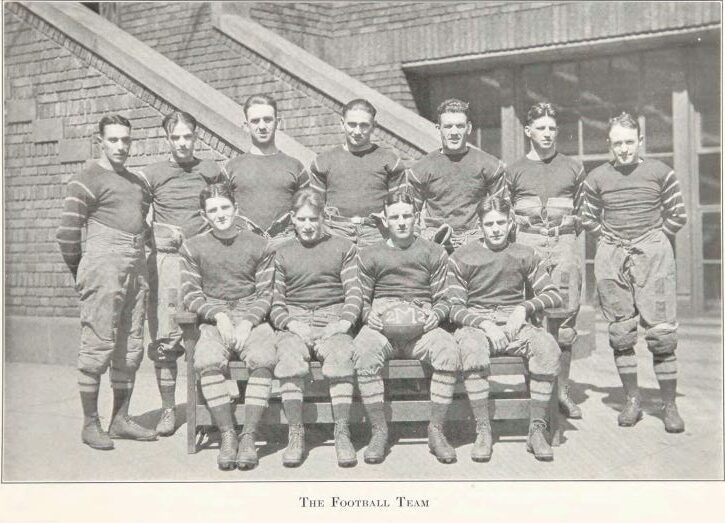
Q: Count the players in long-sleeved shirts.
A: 11